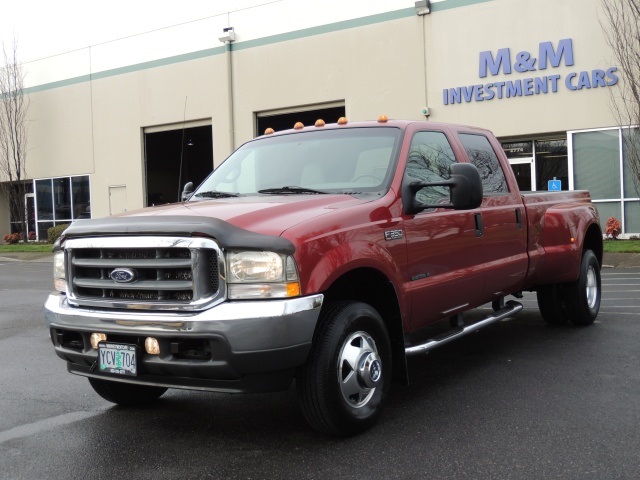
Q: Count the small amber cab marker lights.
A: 5